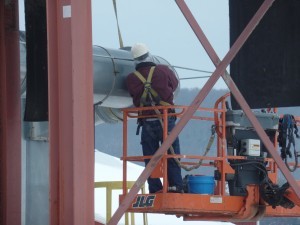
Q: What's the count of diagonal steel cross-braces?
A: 2